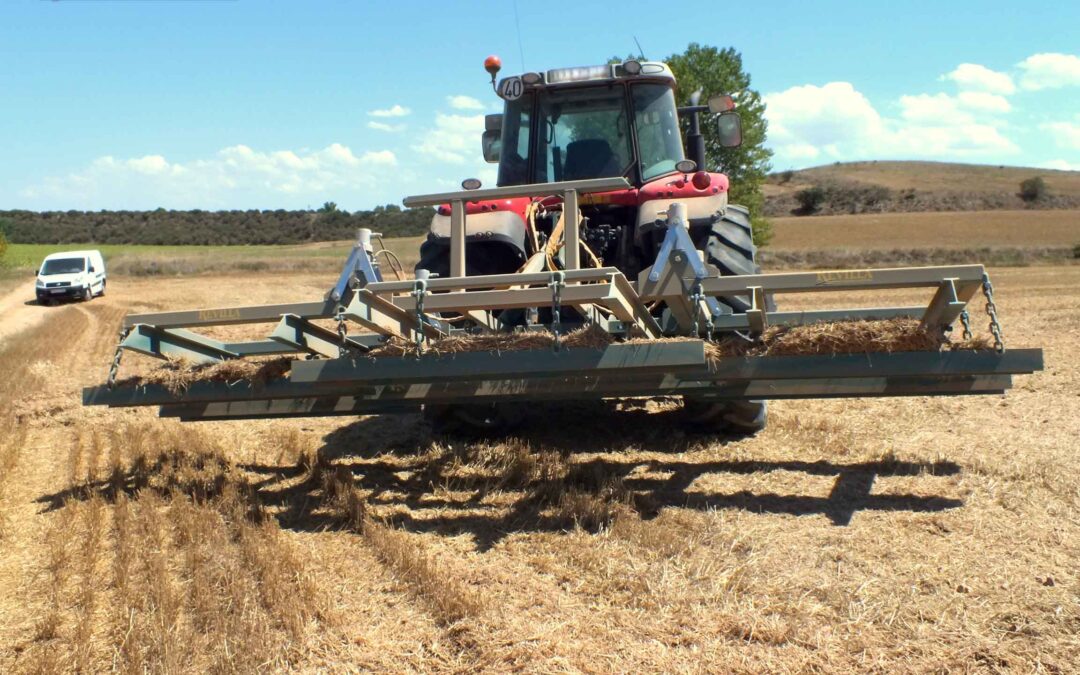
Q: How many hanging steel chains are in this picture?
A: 8